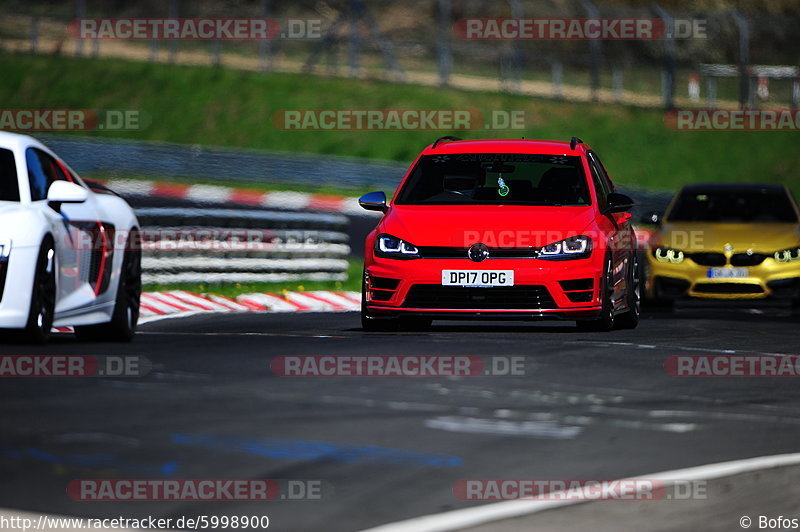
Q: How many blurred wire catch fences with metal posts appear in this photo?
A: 1